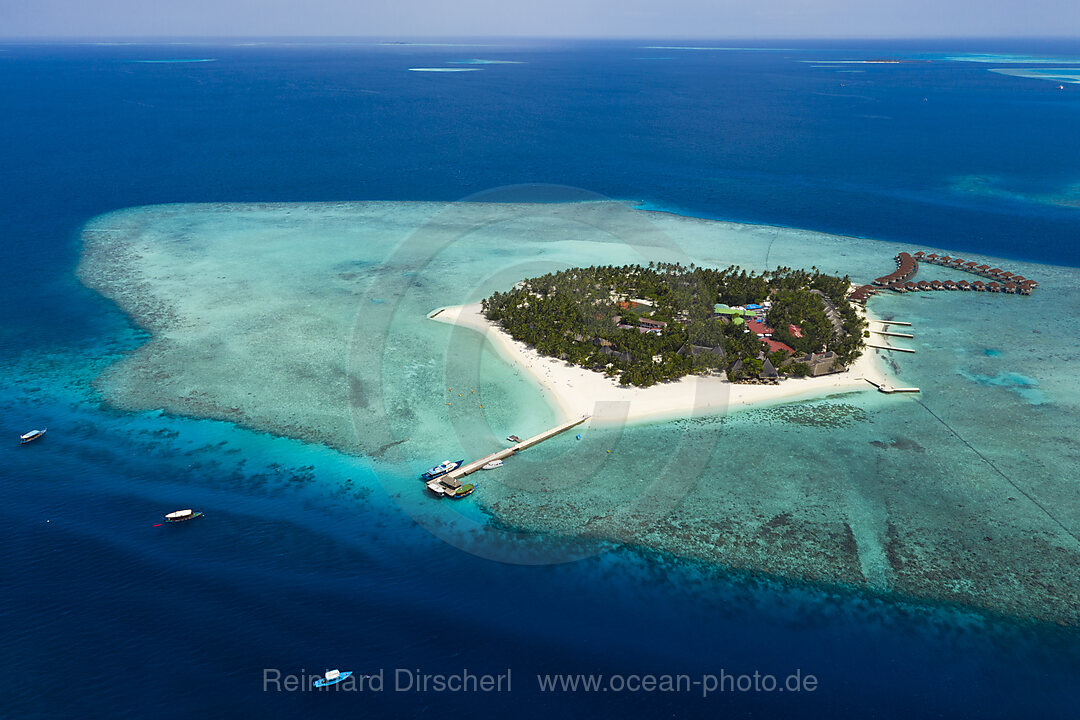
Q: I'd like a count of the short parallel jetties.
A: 3